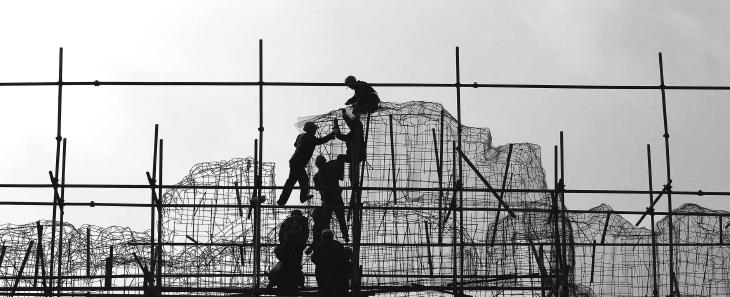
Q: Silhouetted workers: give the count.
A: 6